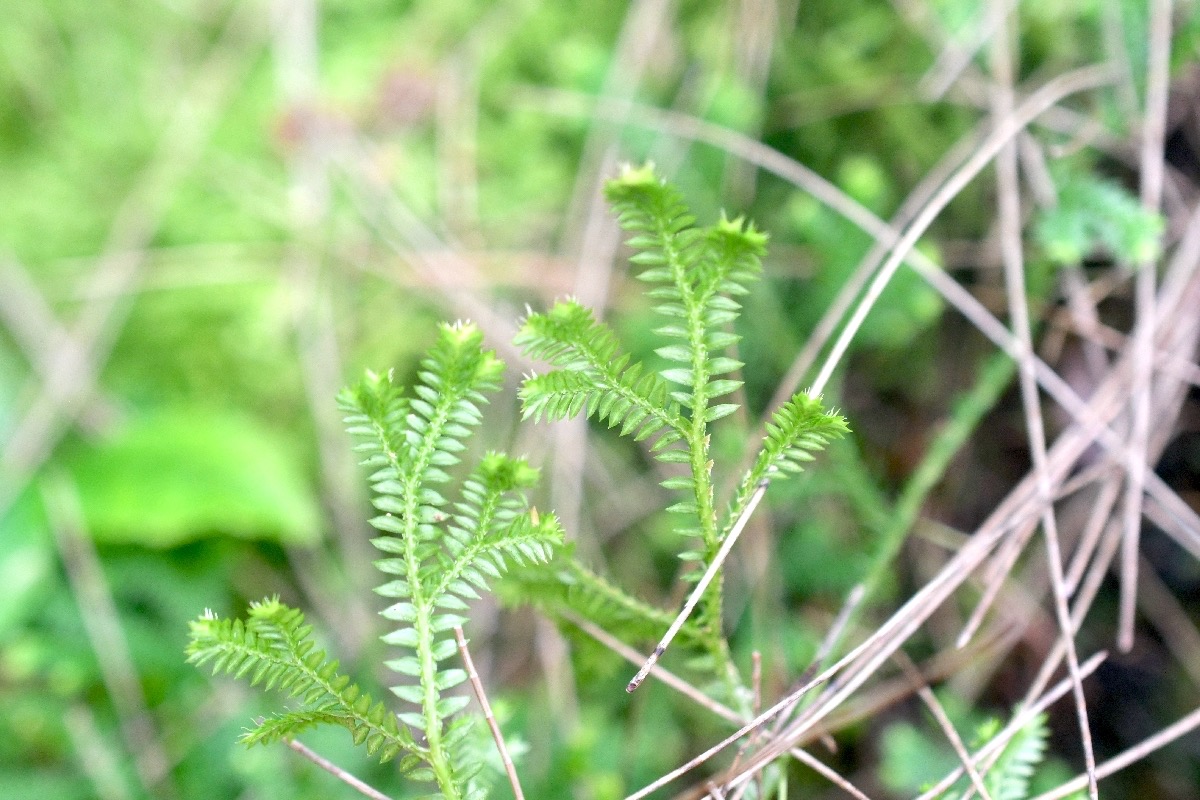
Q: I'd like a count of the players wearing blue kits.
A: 0